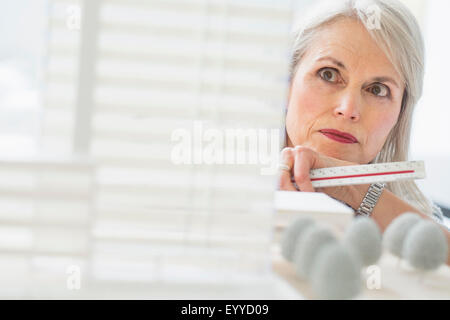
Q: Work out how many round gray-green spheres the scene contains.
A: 6